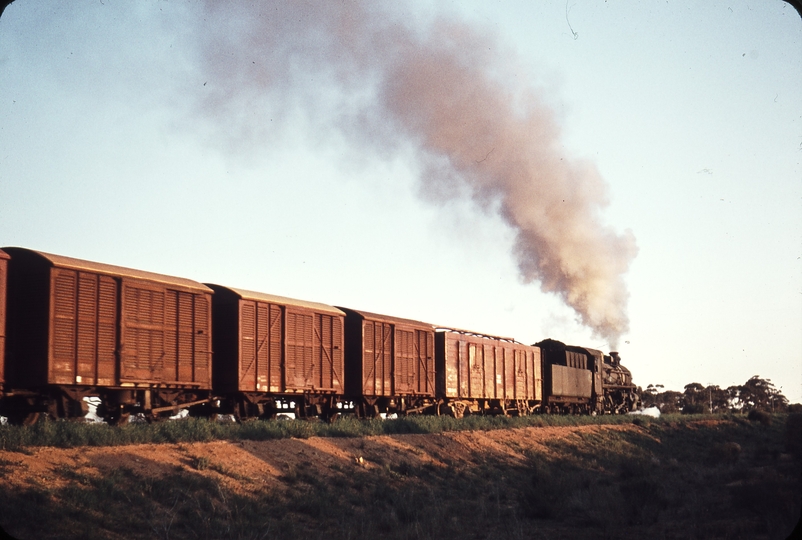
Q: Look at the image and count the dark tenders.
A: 1